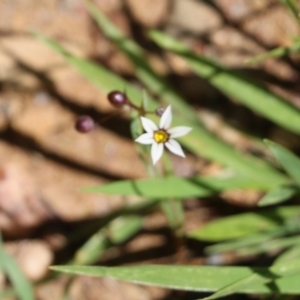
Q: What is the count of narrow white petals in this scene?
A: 6